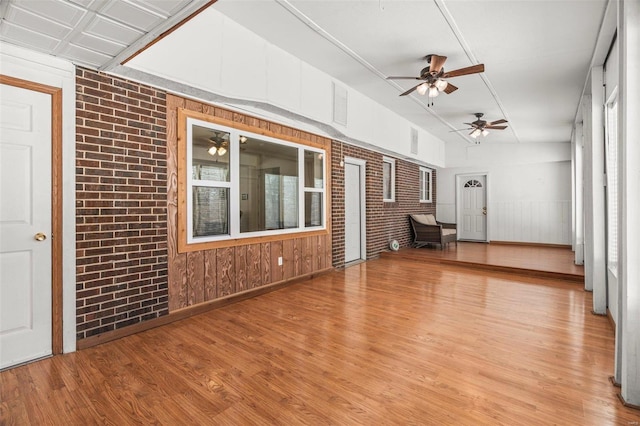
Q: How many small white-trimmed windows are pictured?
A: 2